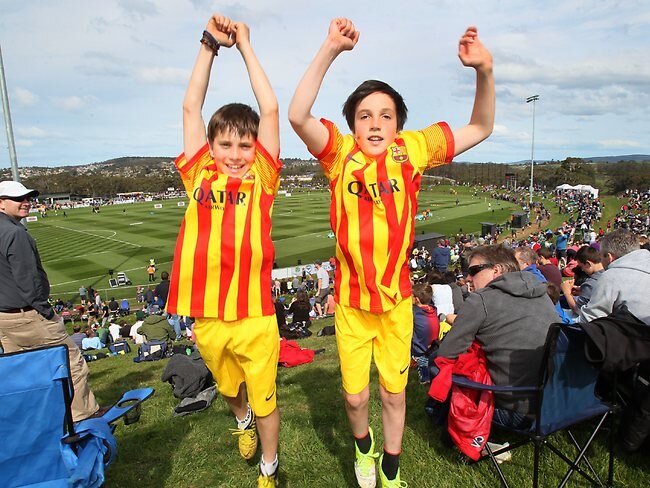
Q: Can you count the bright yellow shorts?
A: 2